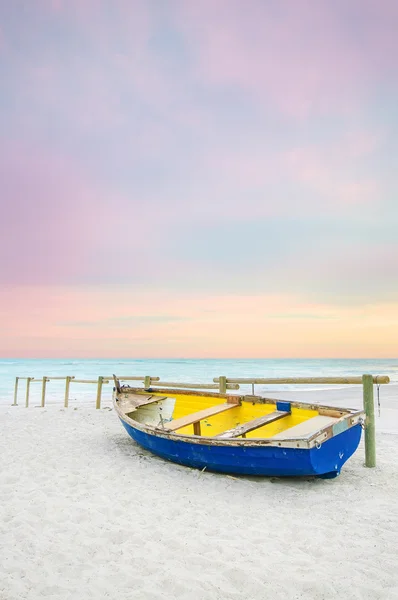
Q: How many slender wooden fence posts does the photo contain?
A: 8